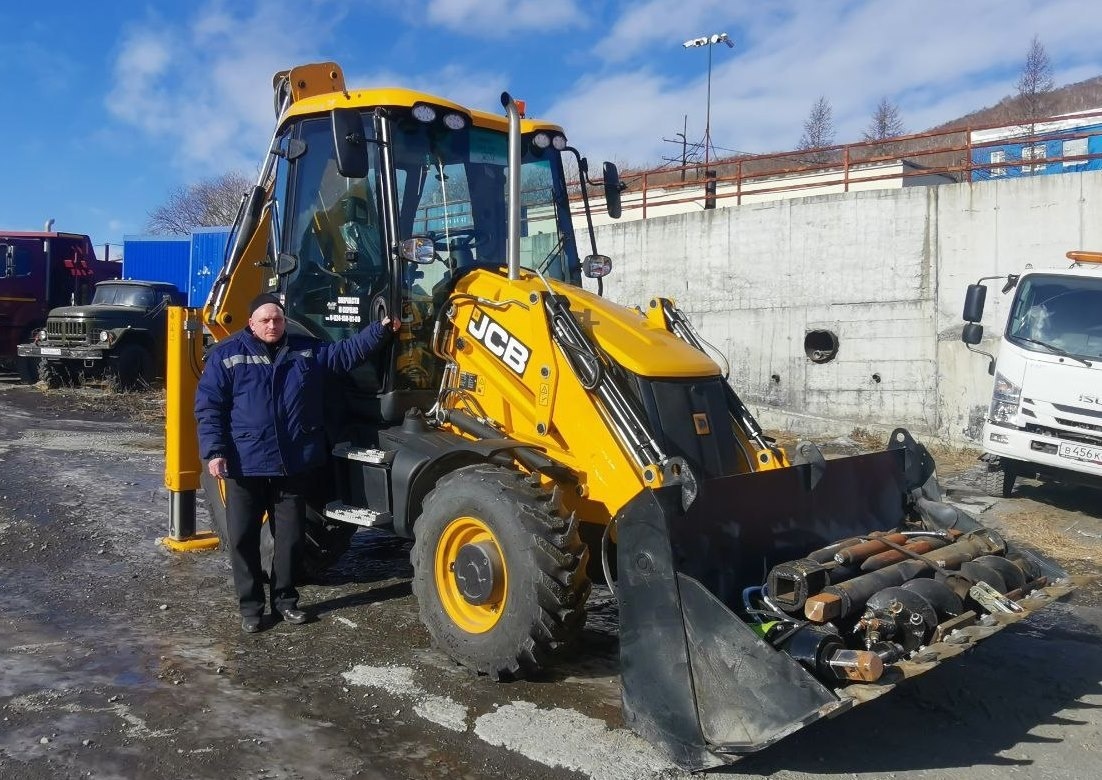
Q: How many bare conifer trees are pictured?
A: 3